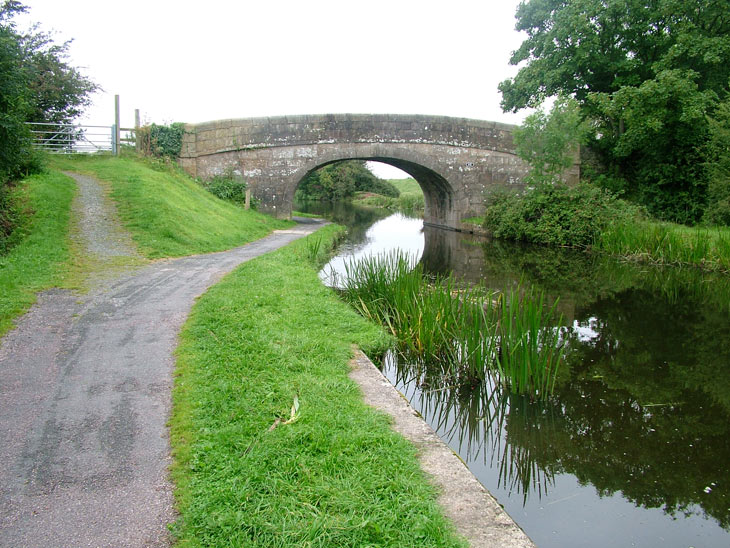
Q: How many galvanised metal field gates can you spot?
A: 1